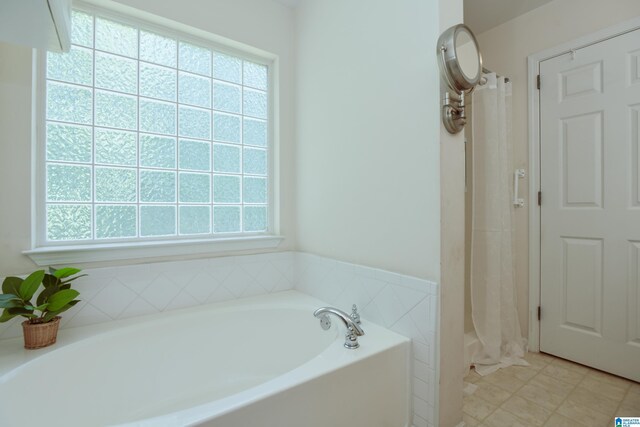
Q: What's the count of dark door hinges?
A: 3